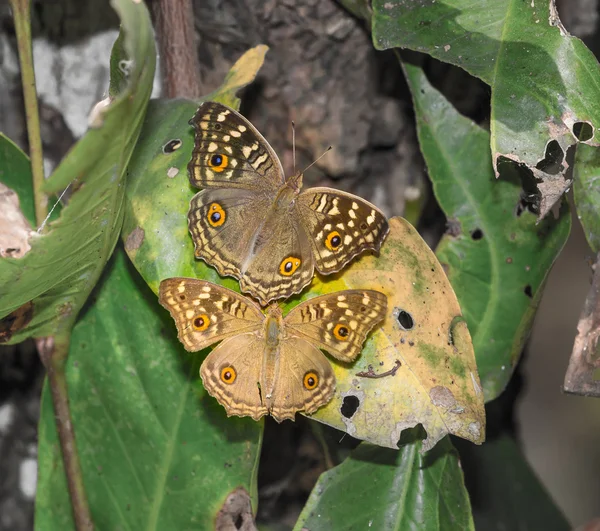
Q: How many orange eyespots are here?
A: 8